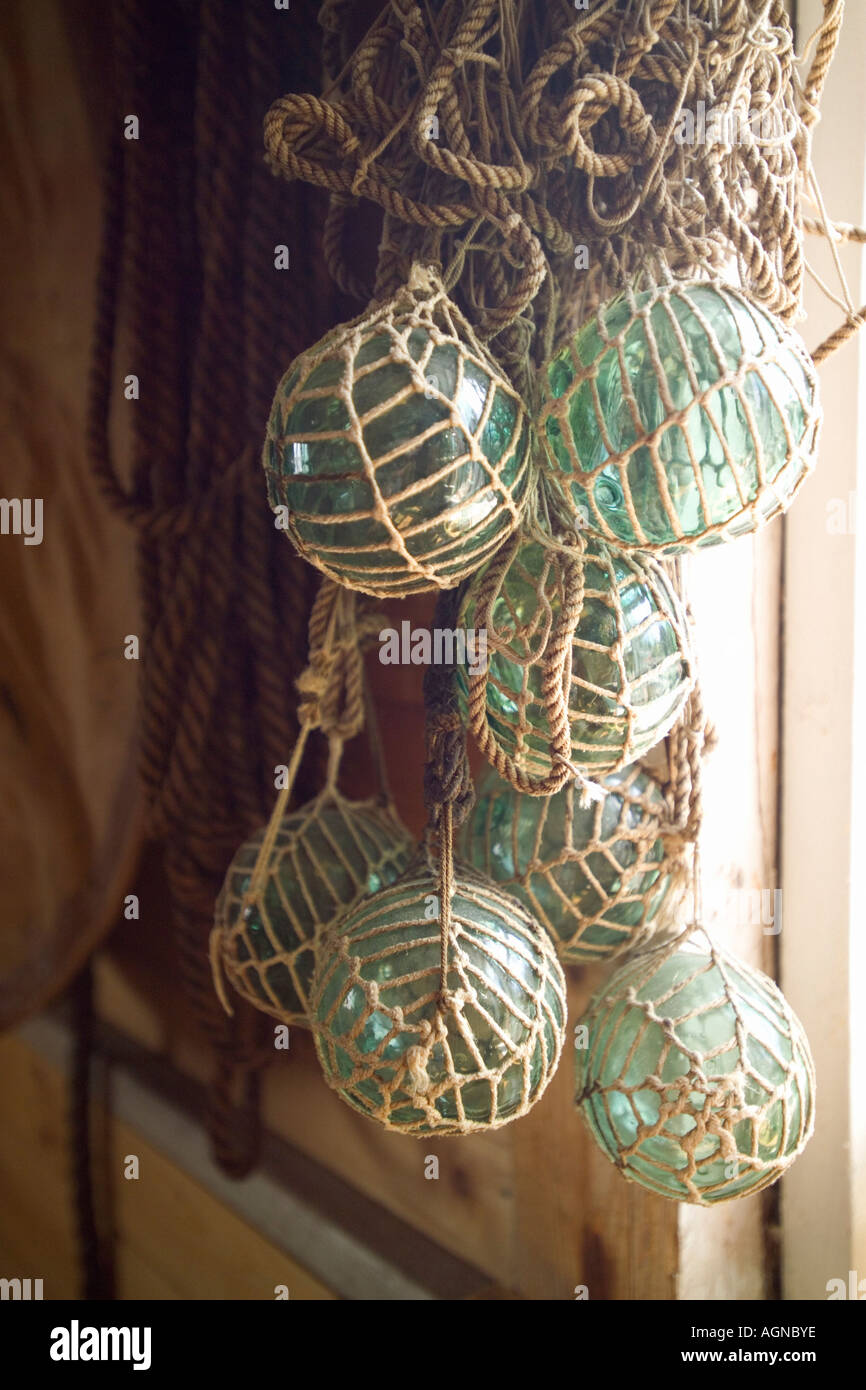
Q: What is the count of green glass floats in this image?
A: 7